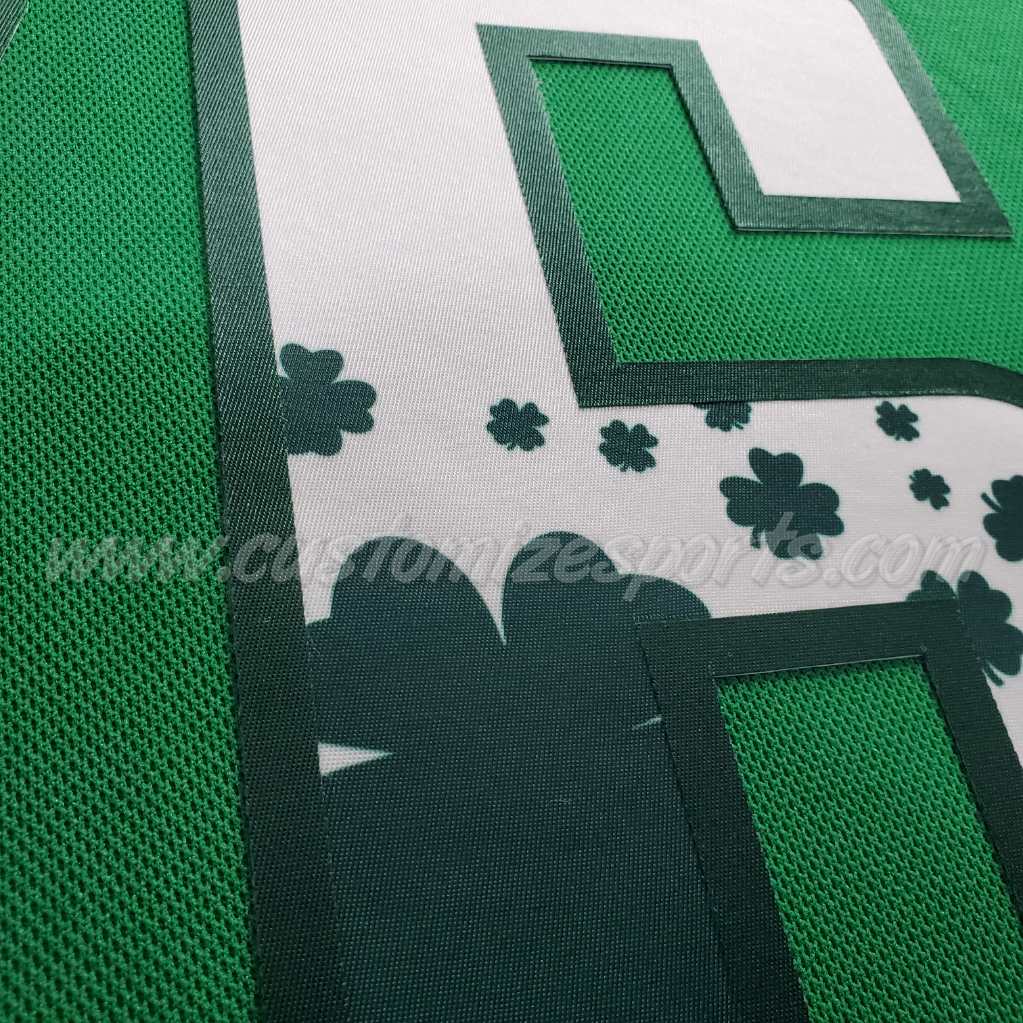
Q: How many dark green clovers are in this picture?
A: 10